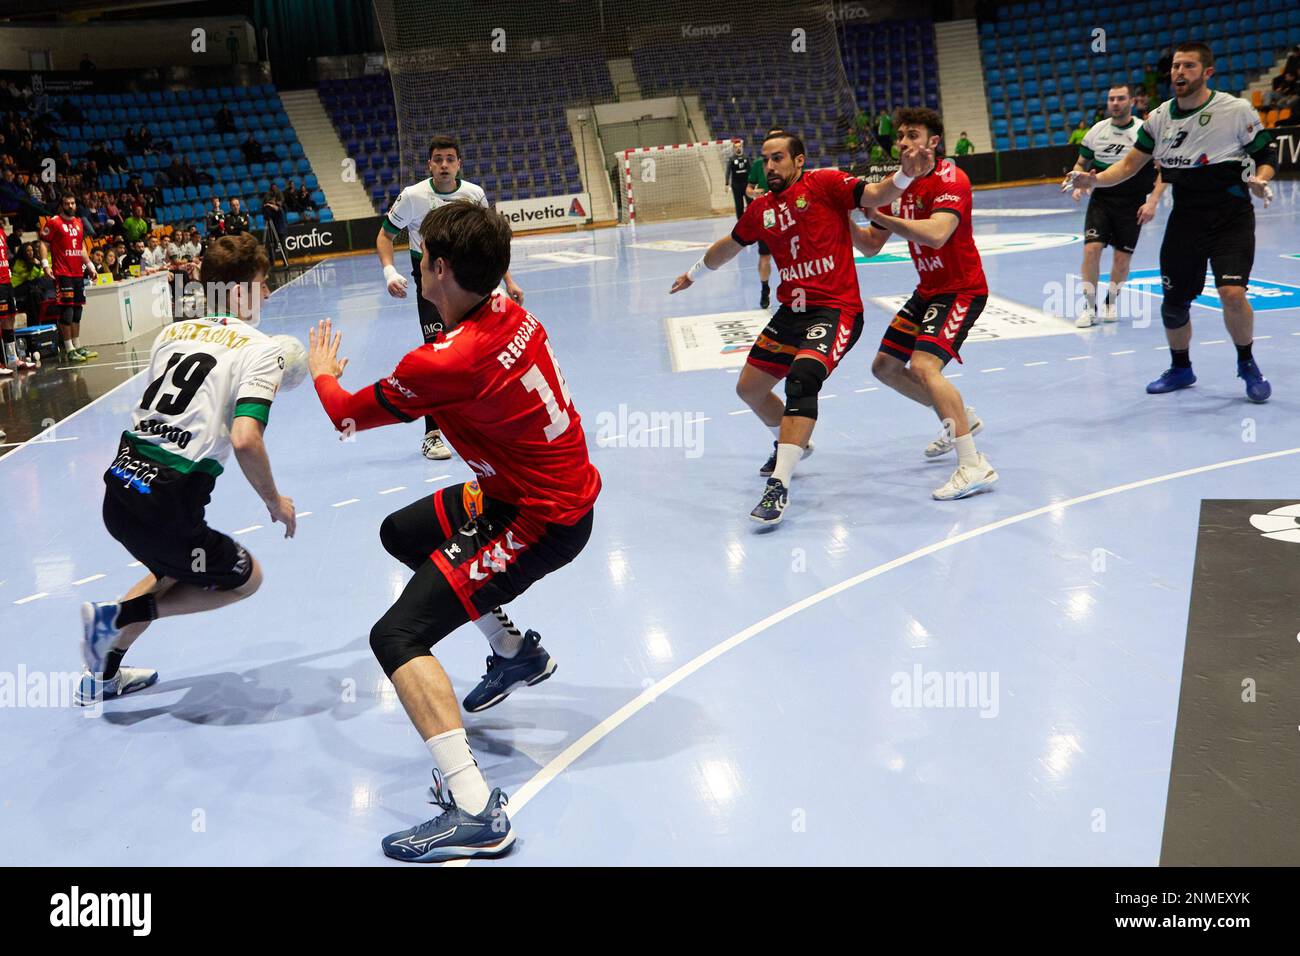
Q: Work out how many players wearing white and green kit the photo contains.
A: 4